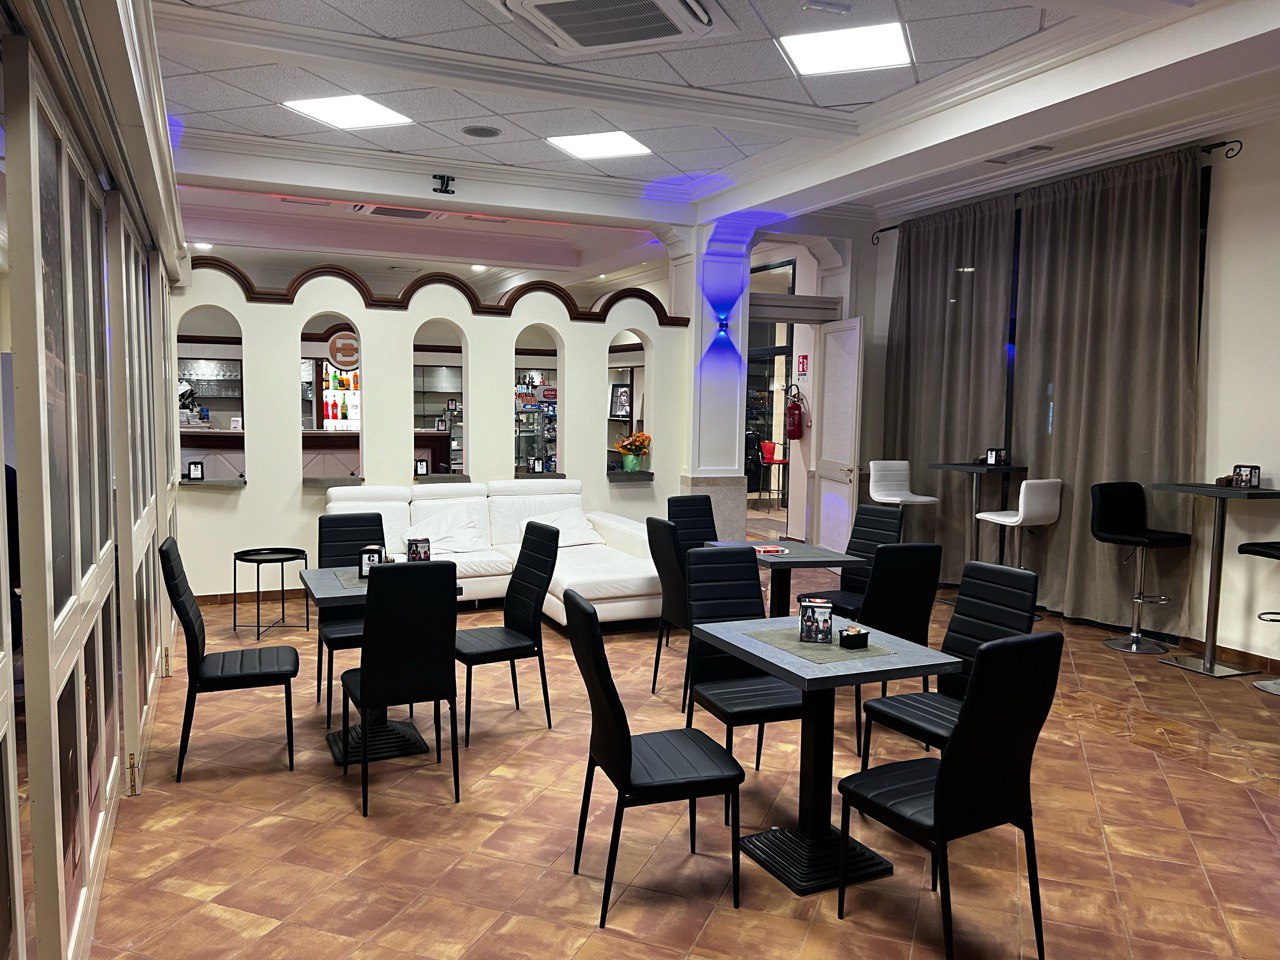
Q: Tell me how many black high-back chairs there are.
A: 12